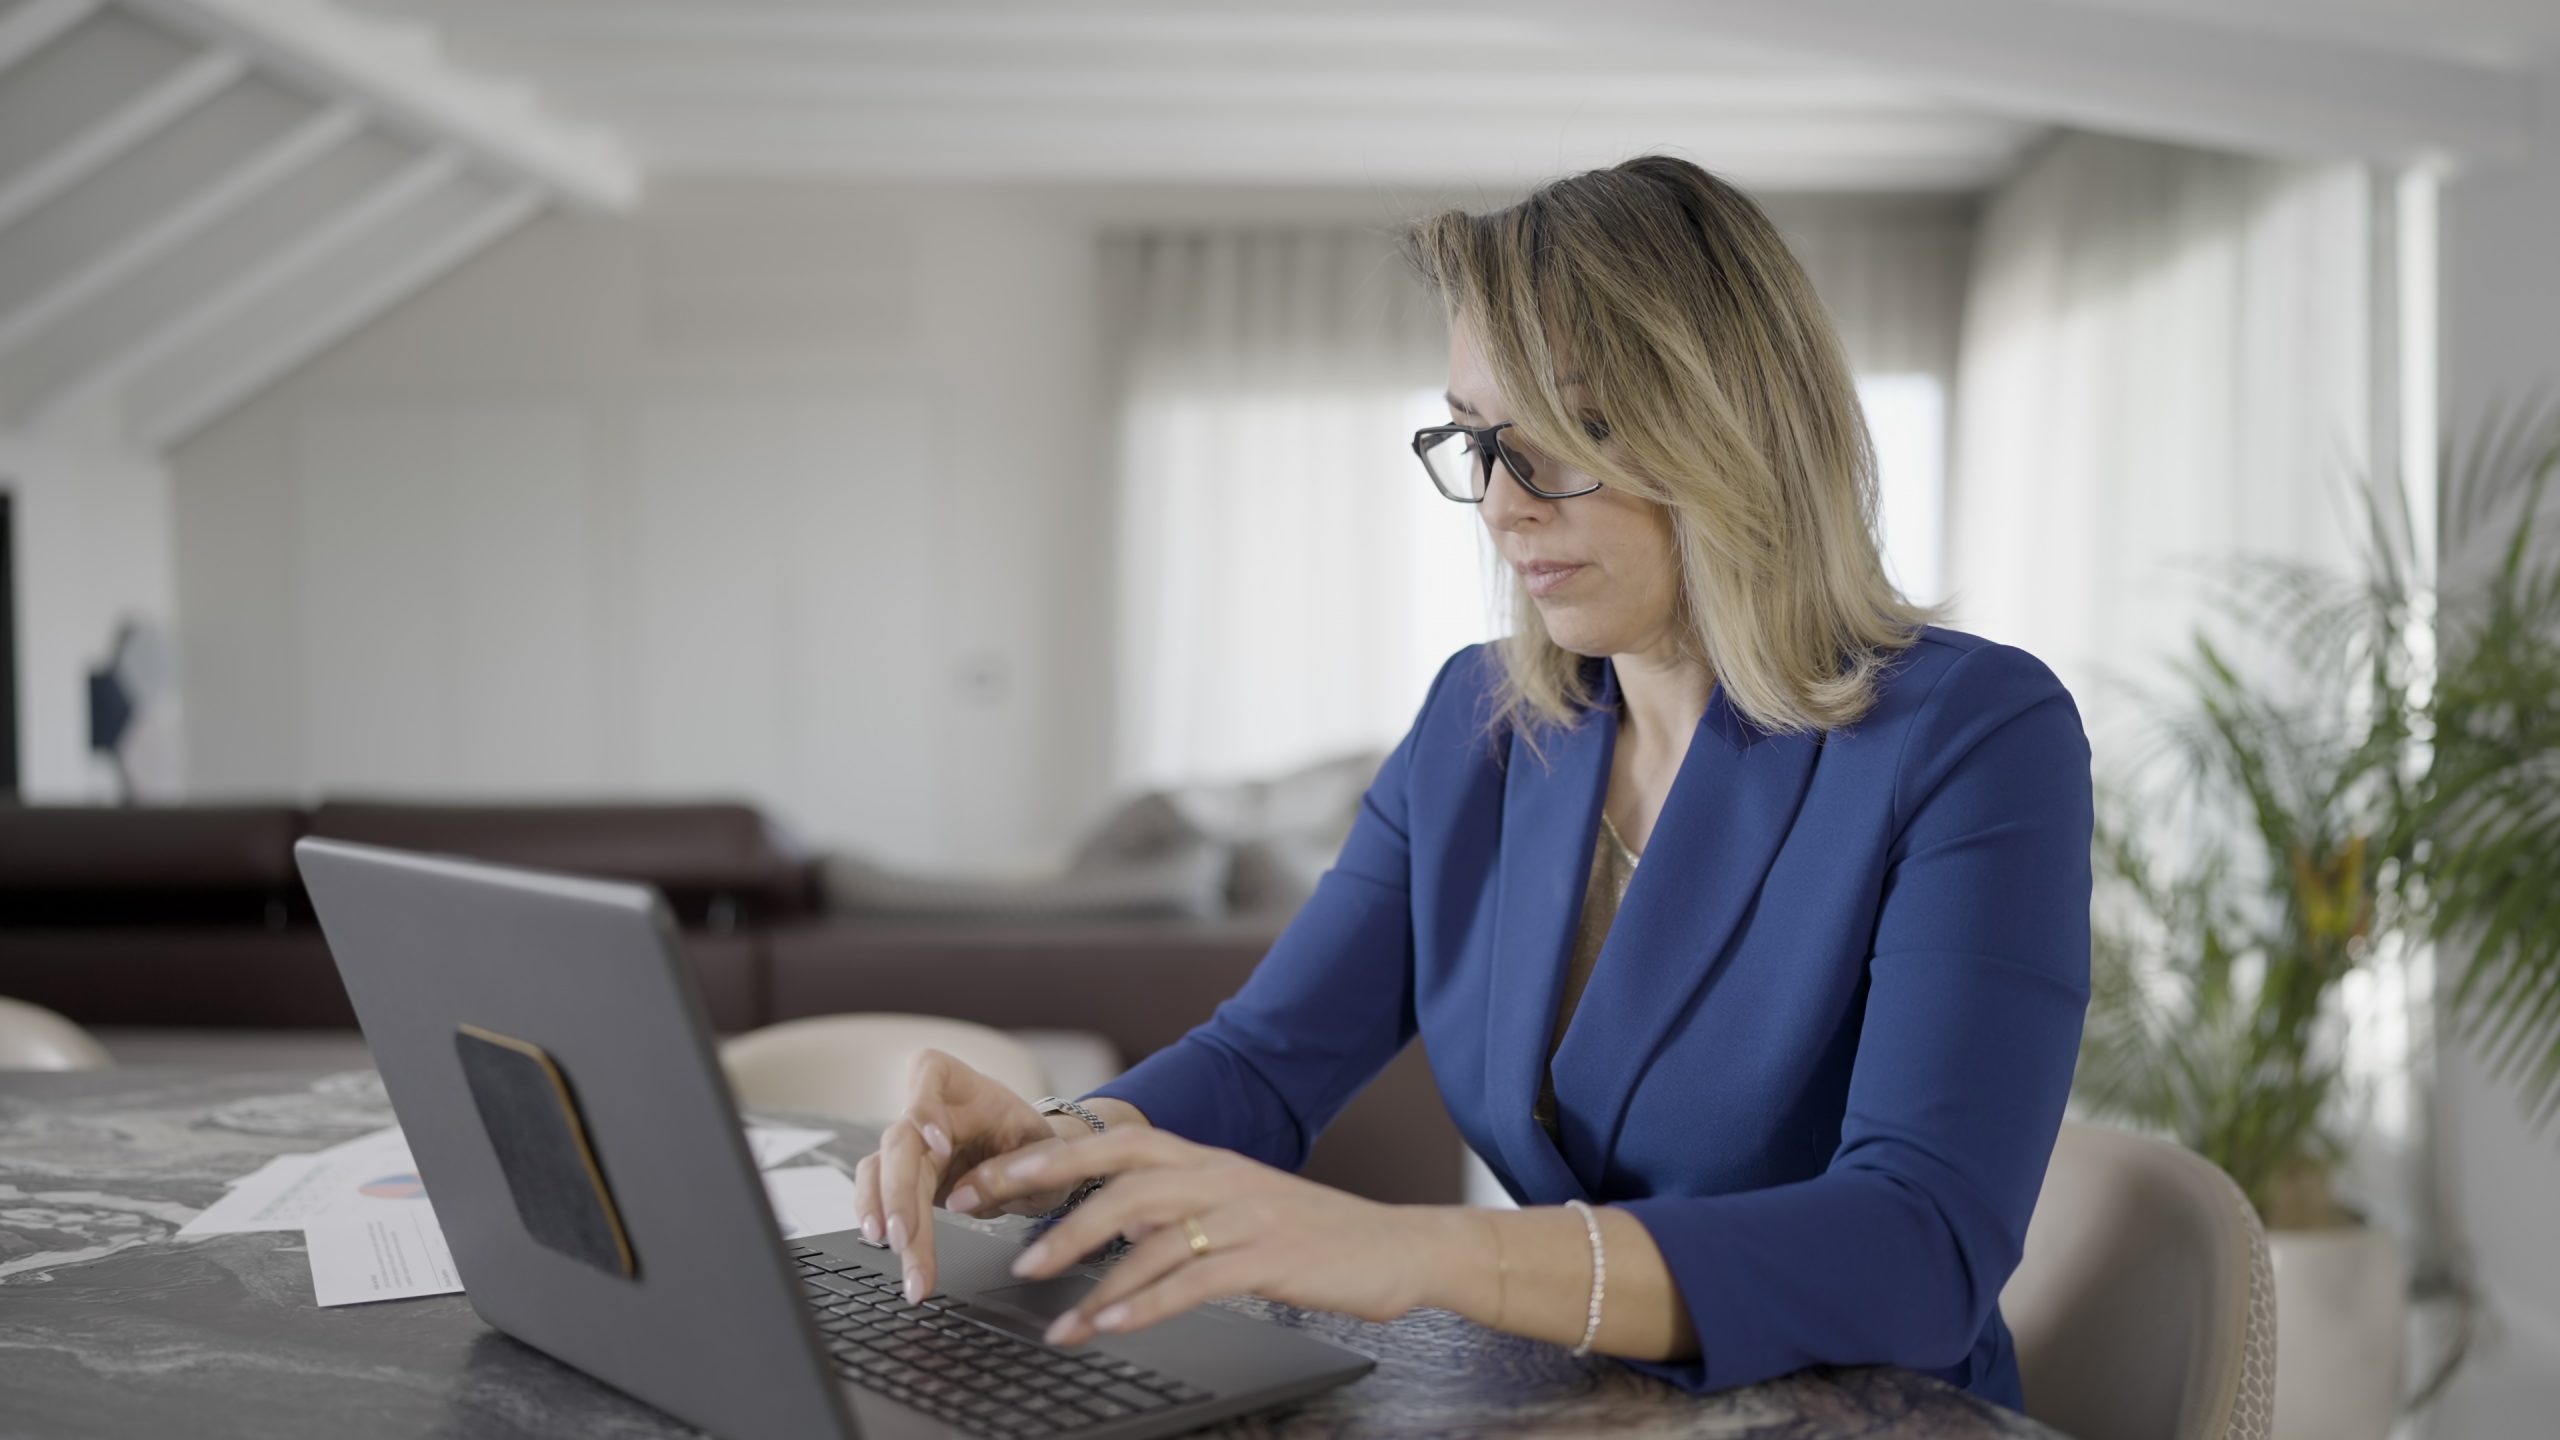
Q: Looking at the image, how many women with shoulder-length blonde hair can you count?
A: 1